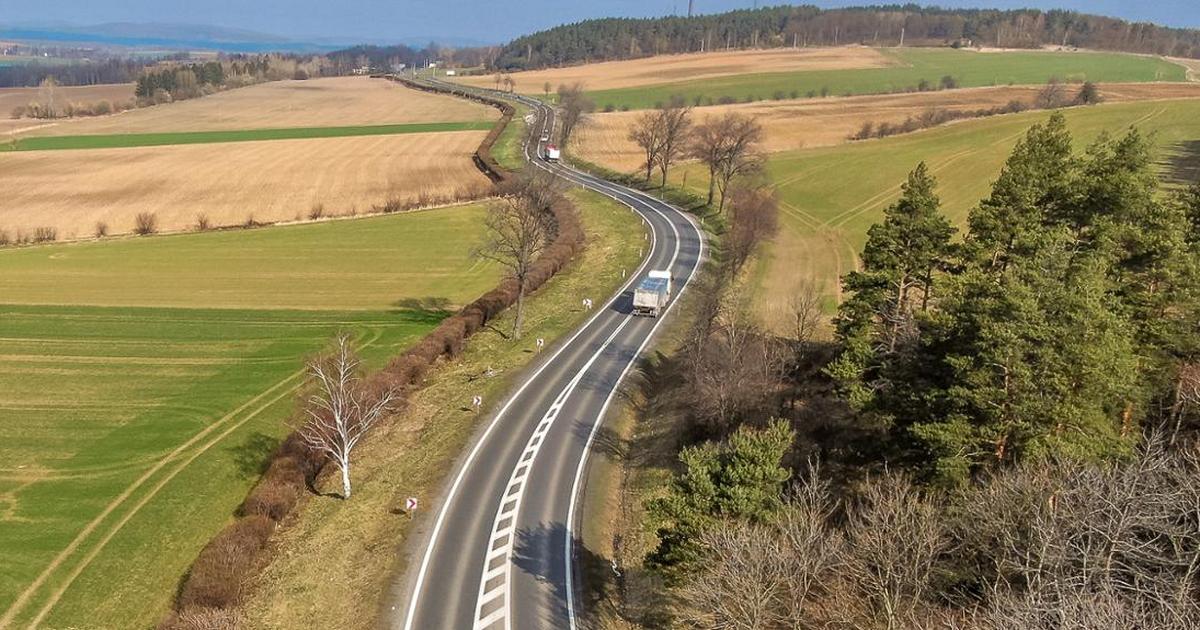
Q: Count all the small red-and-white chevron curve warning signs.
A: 4